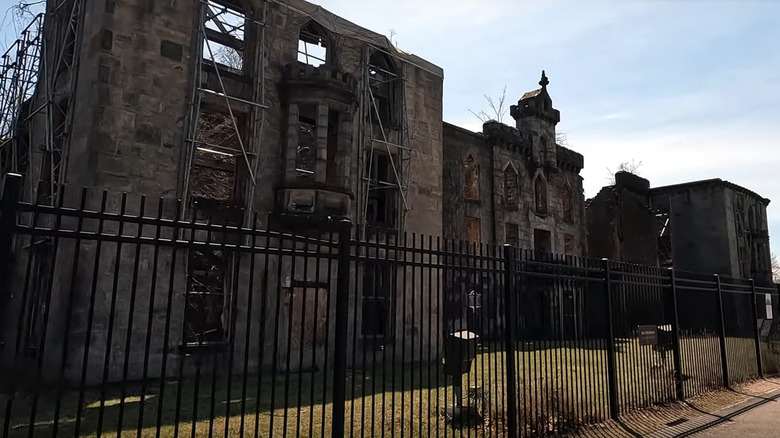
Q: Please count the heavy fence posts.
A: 7